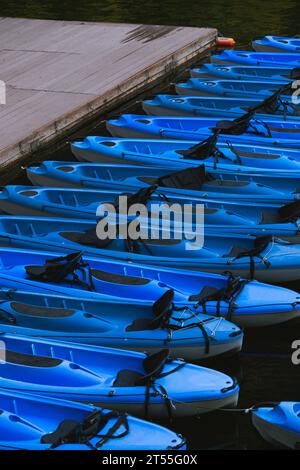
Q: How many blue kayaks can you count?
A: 15